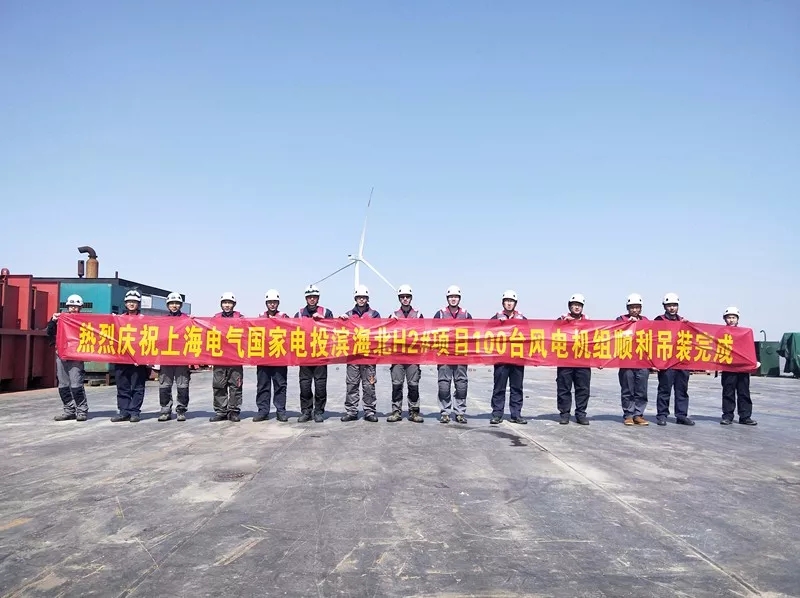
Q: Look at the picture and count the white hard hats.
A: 14